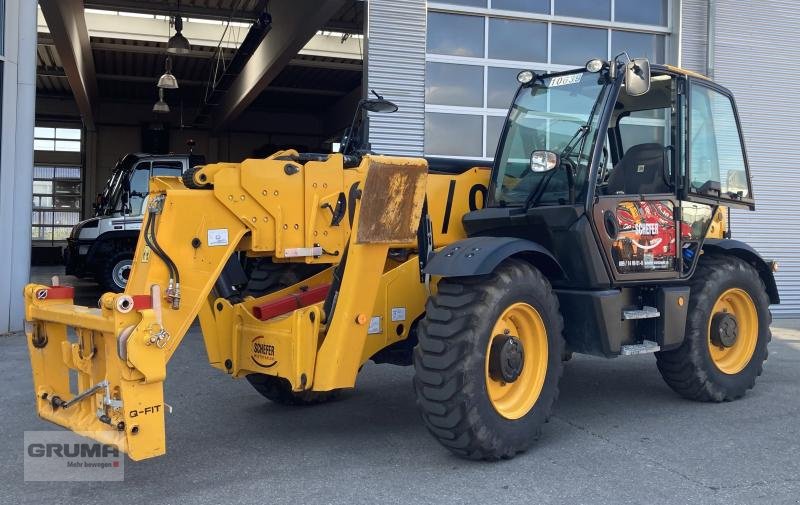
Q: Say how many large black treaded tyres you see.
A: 3